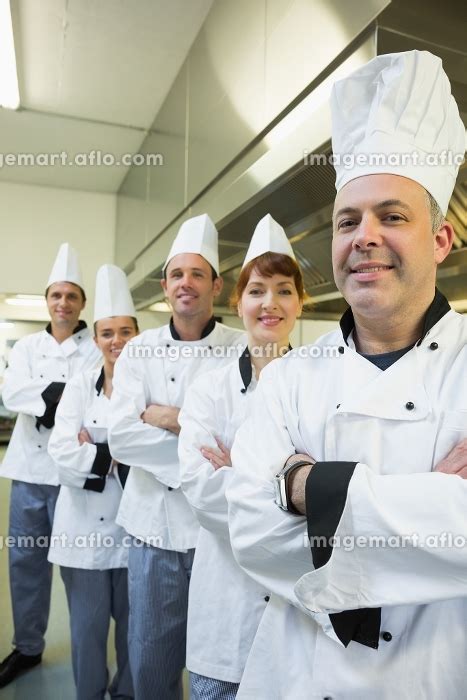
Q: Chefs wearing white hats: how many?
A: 5